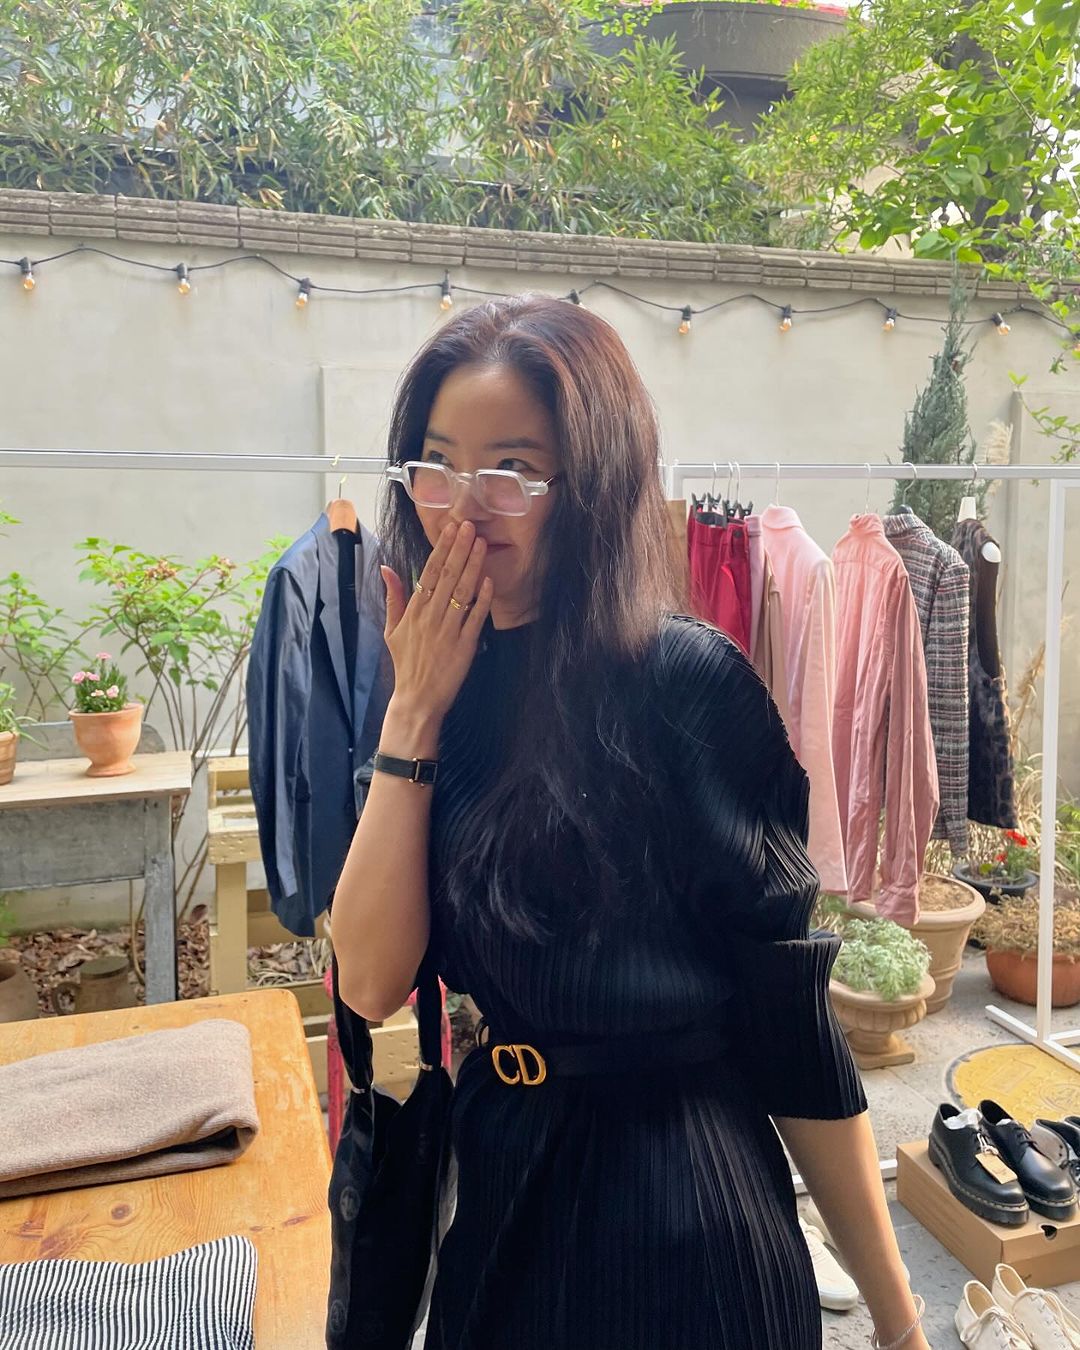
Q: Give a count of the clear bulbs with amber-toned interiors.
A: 8